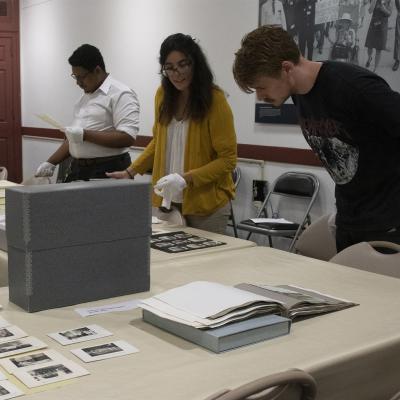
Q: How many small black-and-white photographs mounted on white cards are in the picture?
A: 7